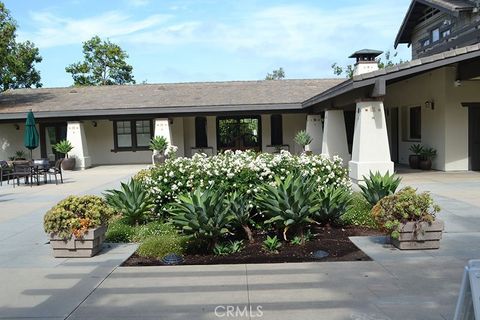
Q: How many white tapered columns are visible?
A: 5